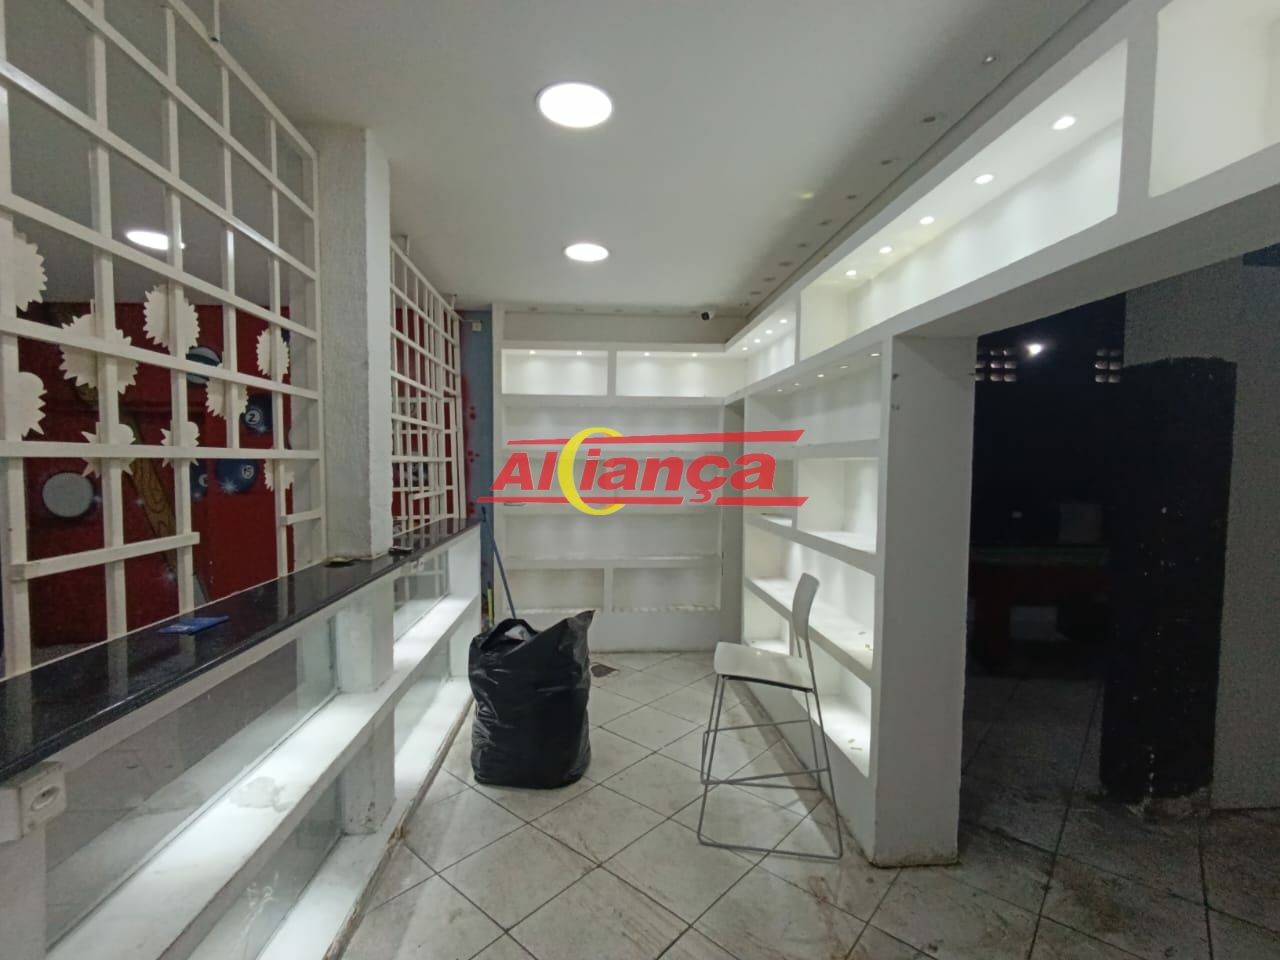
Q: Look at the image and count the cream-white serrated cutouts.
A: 9